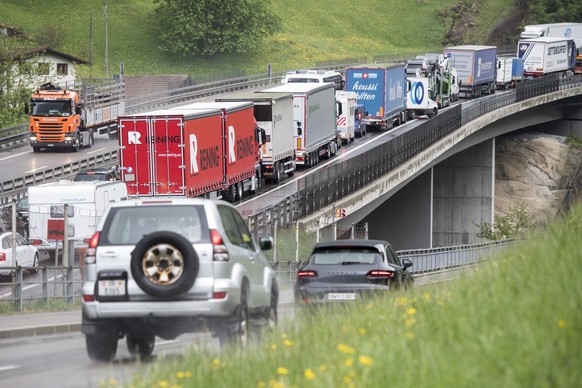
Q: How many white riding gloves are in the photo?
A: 0